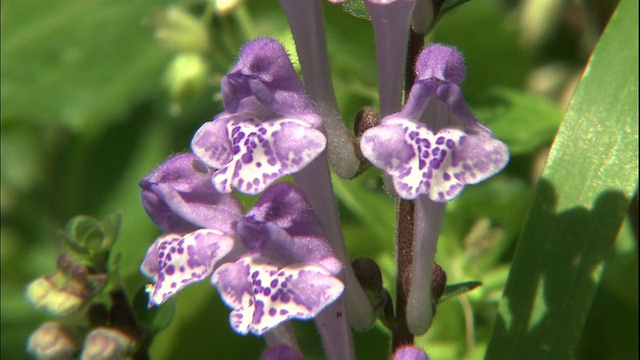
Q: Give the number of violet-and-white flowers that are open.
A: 4